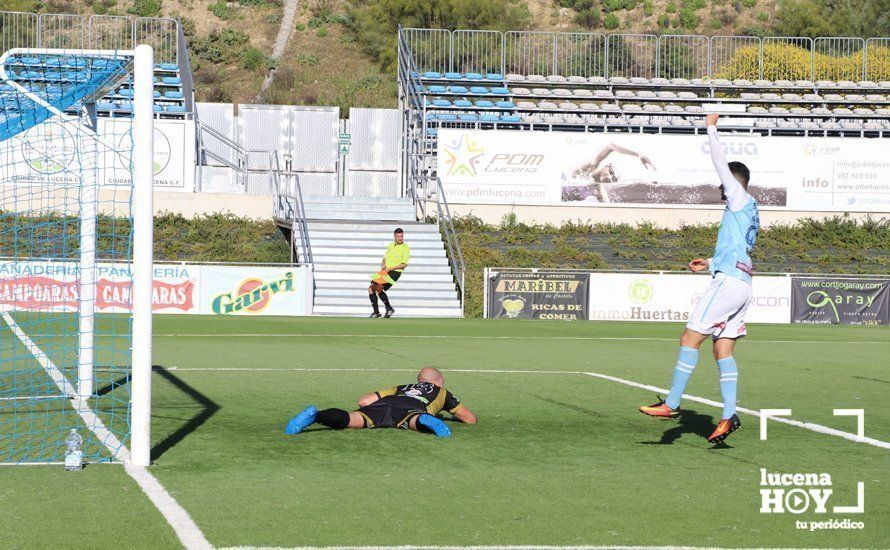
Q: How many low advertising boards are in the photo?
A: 7